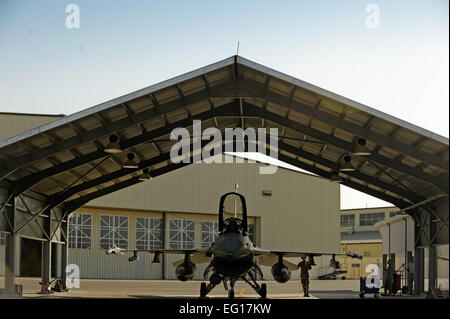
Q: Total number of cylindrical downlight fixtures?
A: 6